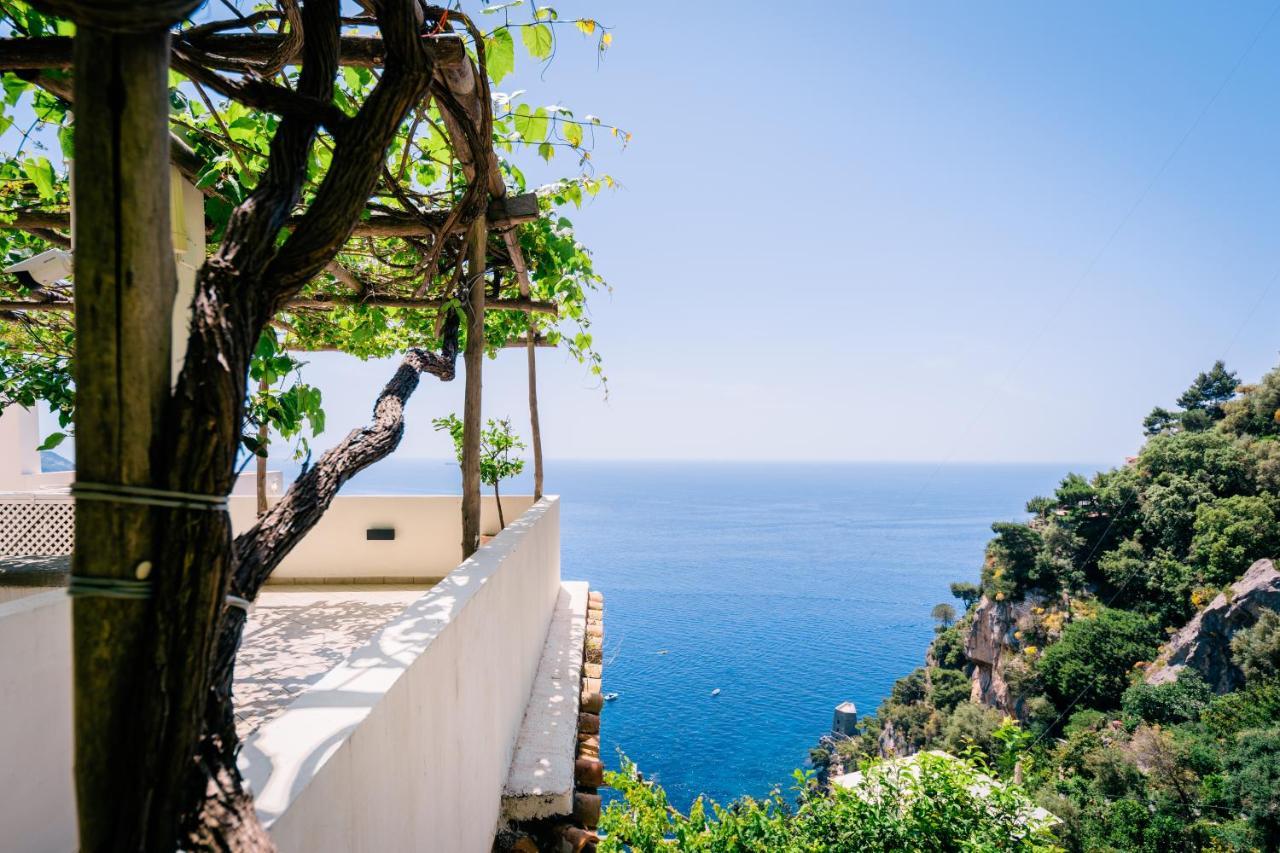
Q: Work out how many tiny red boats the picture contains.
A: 0